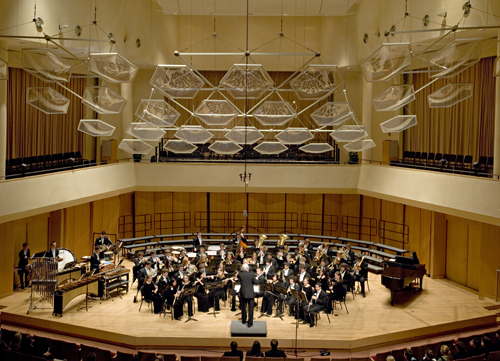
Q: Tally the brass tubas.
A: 2